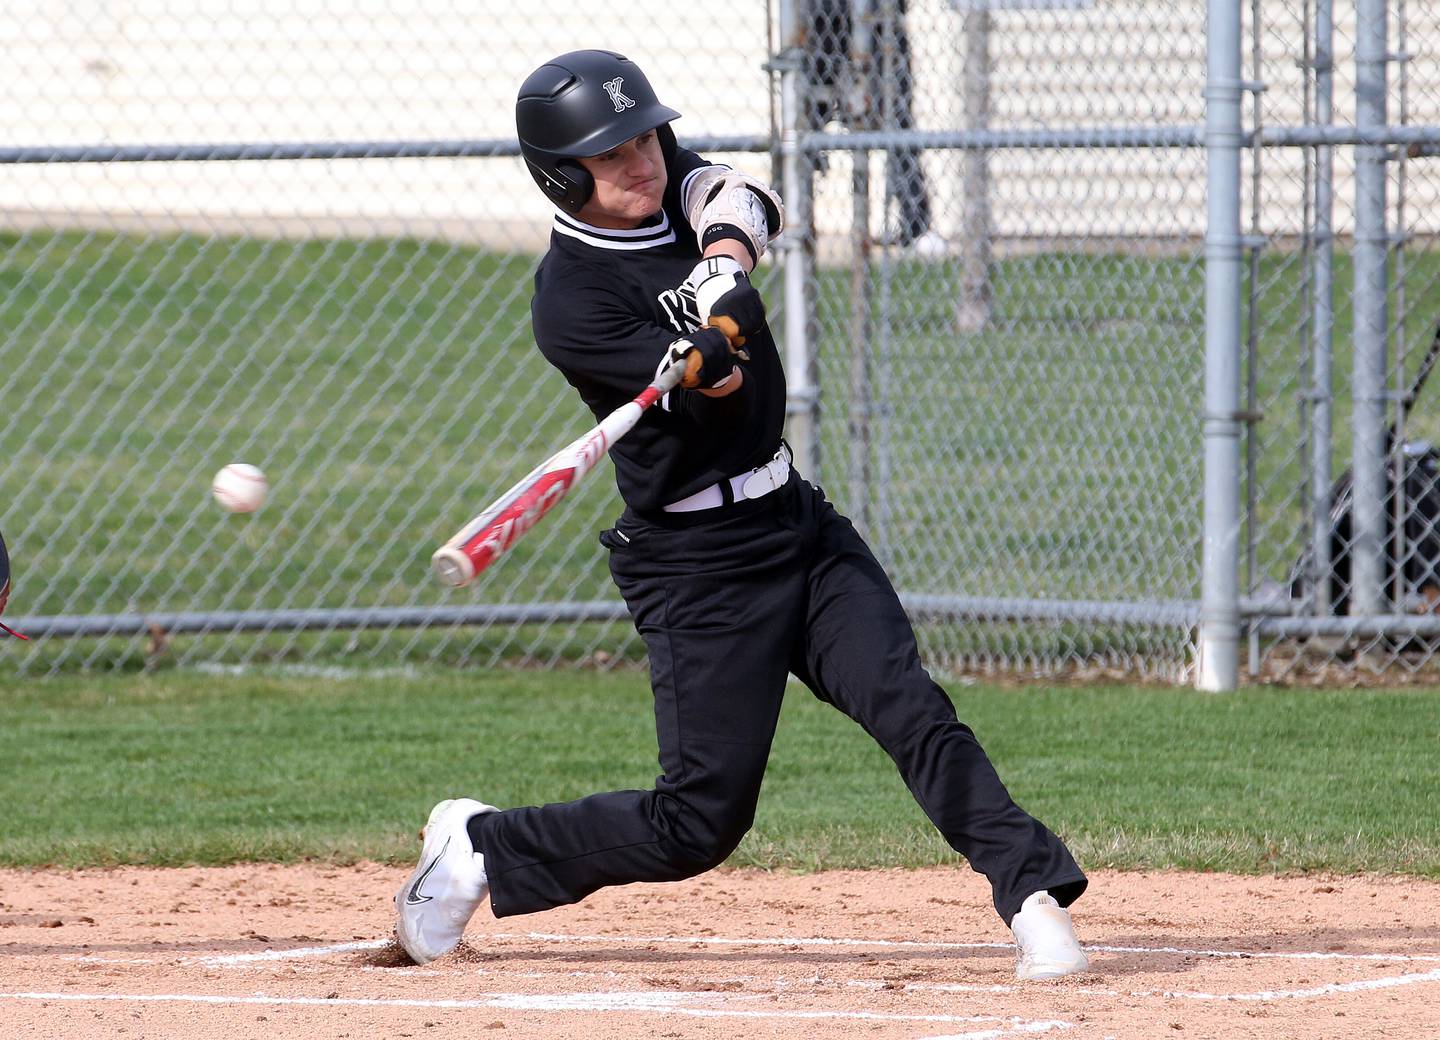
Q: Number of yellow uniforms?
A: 0